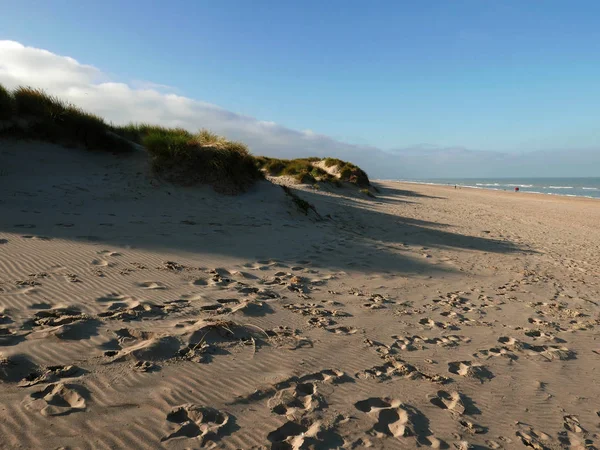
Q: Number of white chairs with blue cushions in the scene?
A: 0